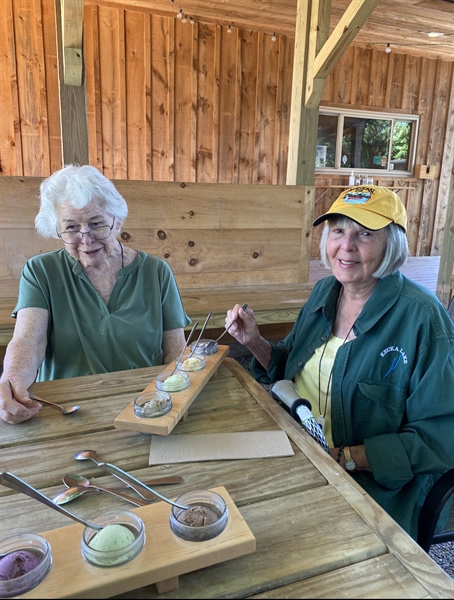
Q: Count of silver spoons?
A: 9